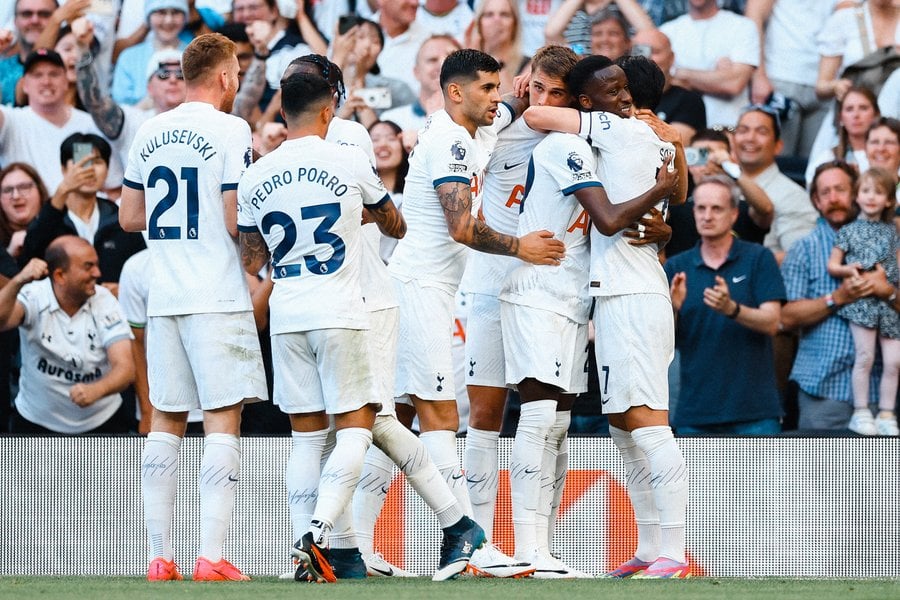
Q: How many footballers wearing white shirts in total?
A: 7